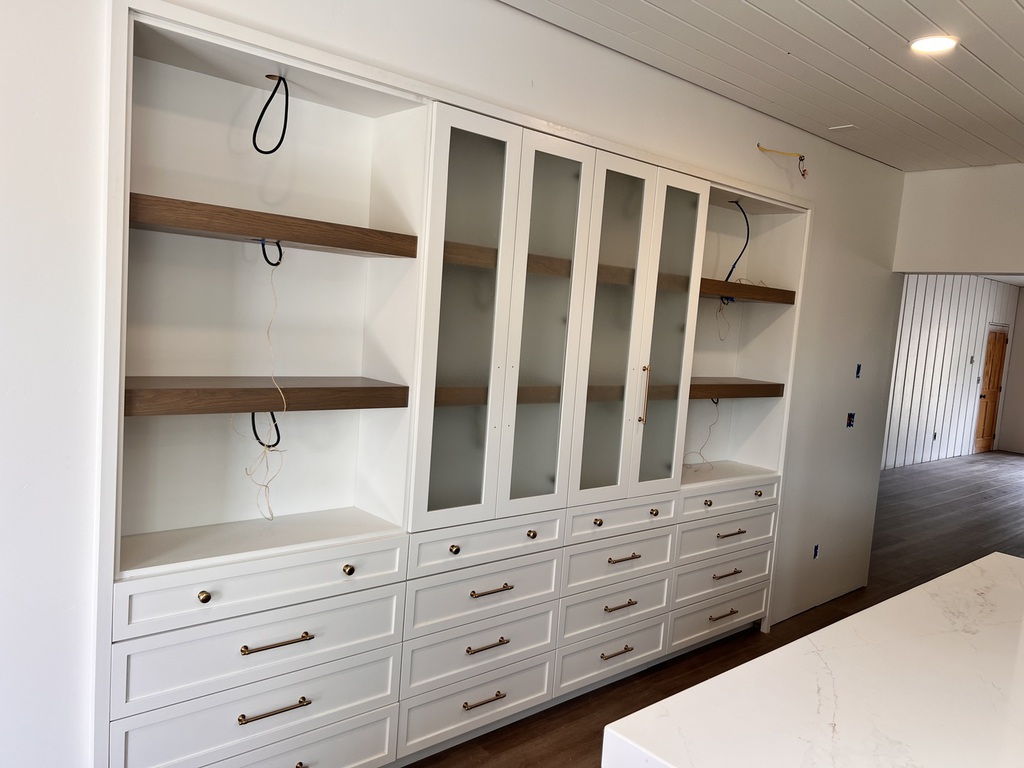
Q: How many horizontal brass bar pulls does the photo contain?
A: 12